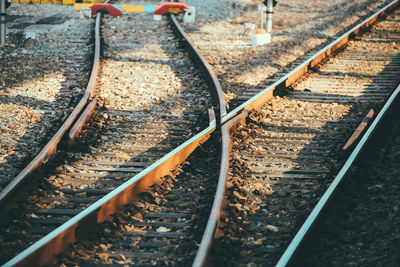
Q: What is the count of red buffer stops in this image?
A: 2